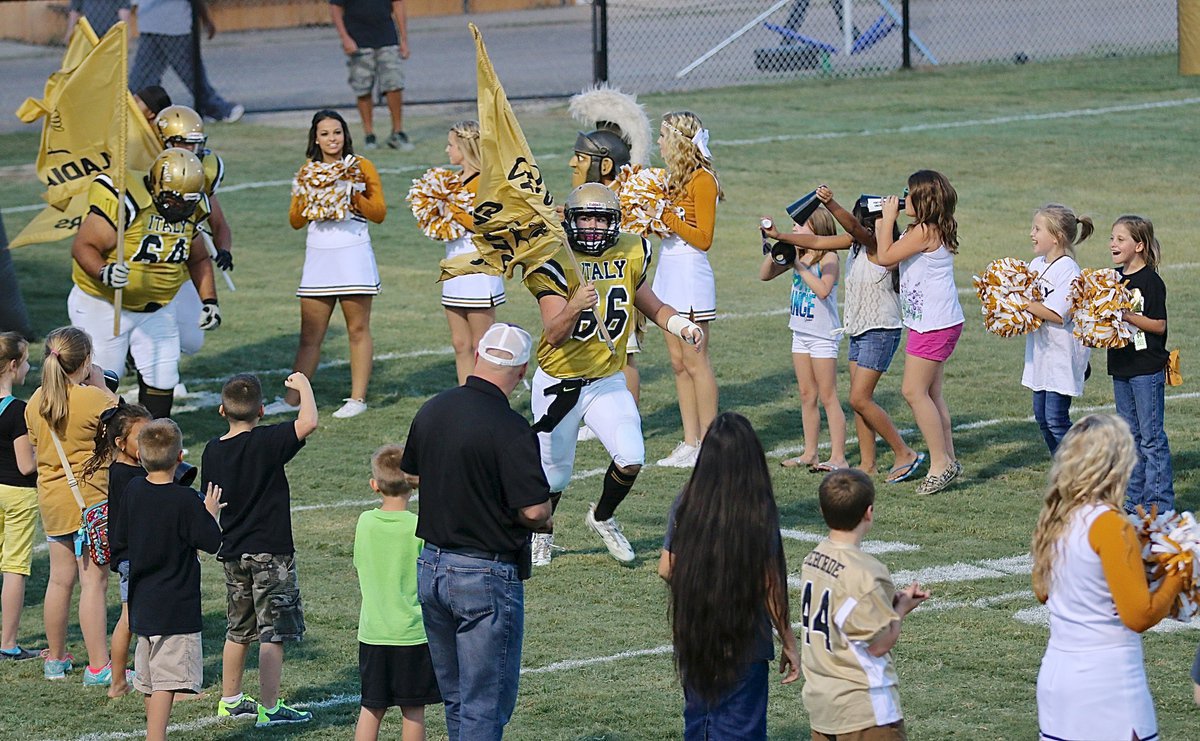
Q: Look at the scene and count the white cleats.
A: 2